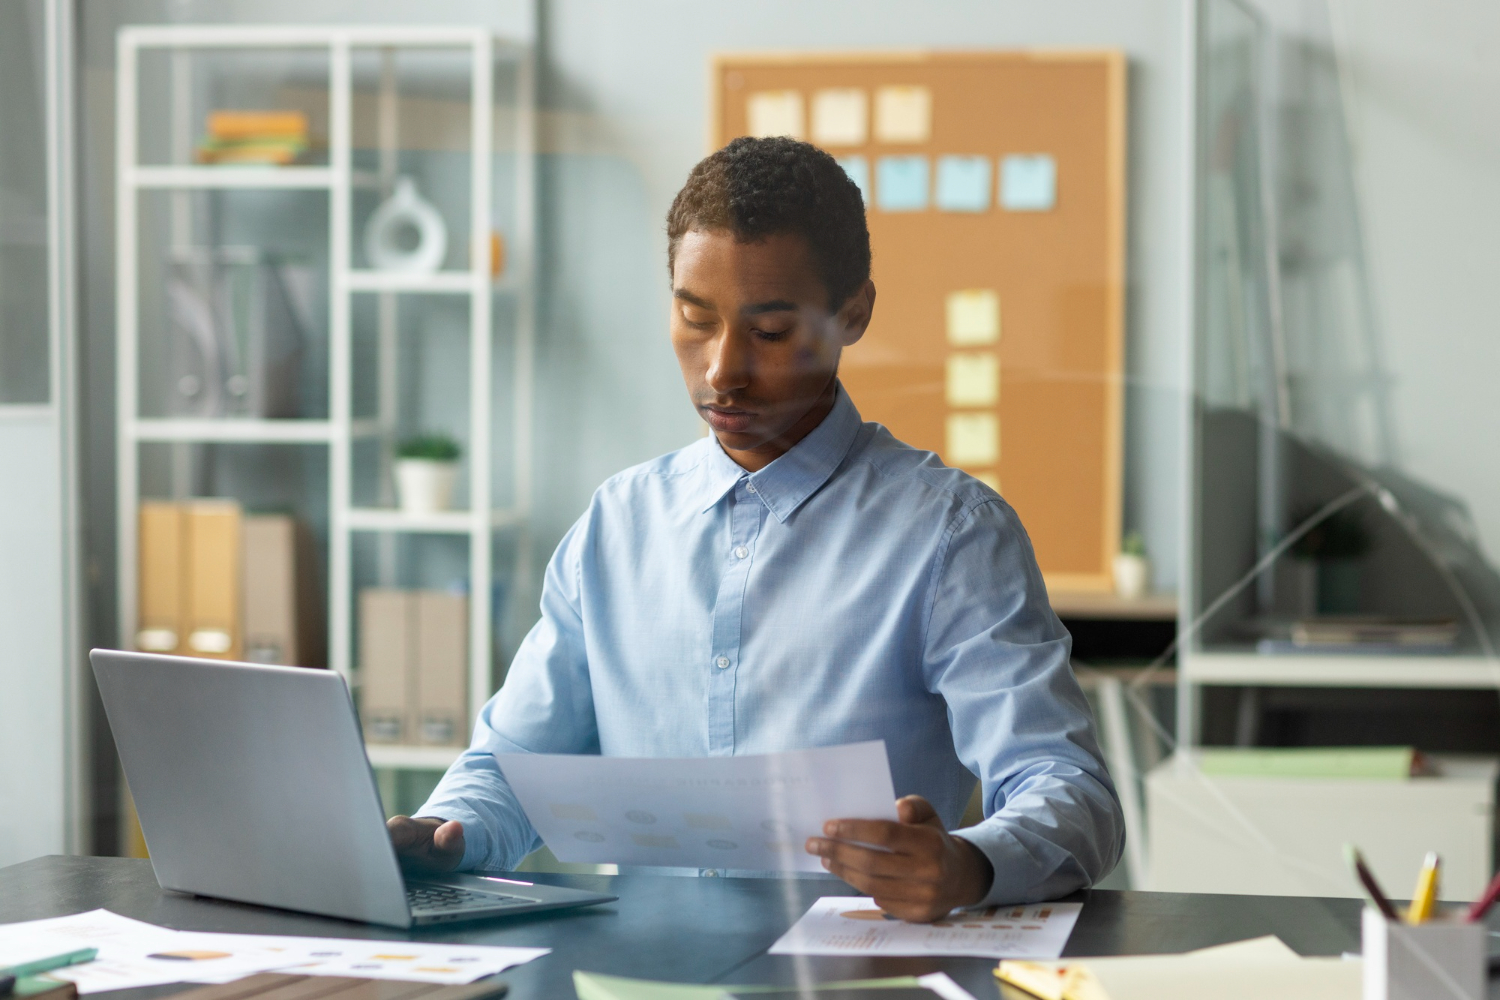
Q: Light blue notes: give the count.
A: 4